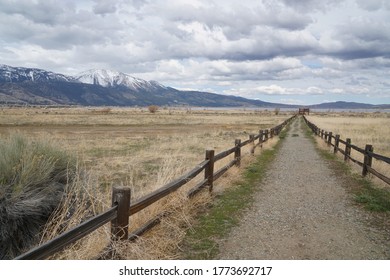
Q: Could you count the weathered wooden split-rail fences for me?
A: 2